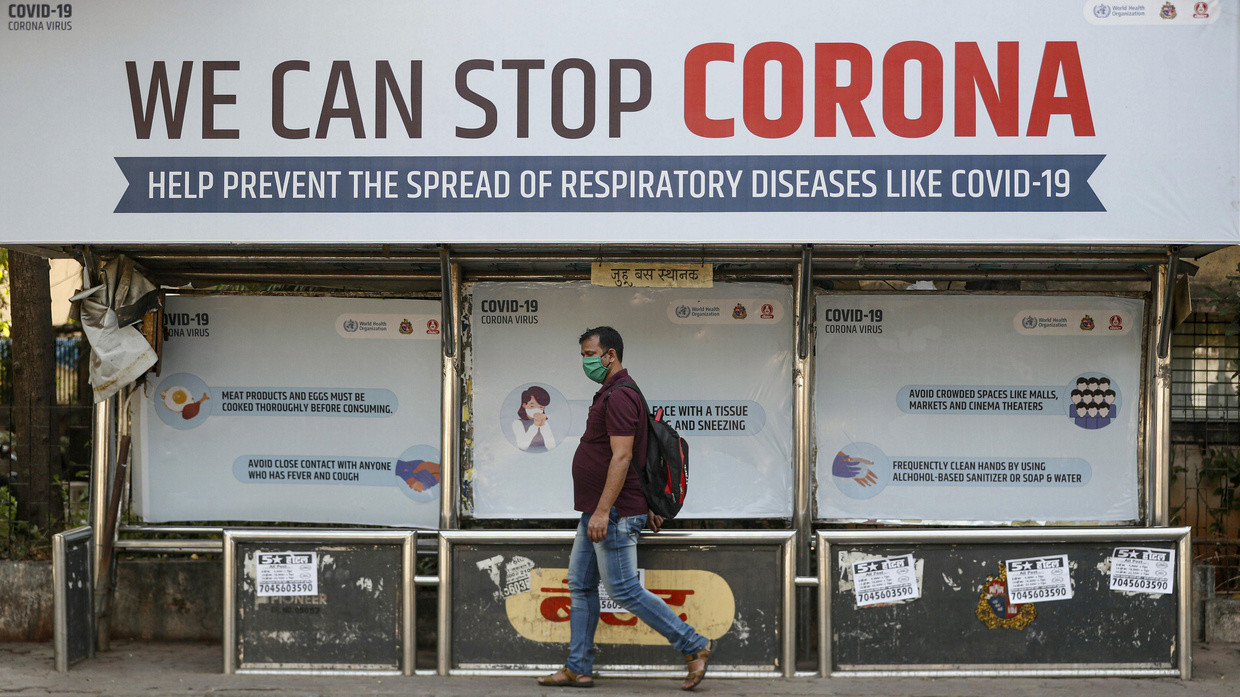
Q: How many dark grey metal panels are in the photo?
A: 4